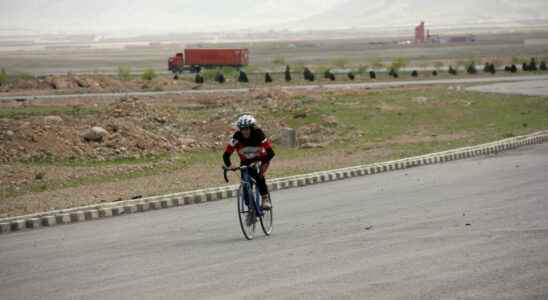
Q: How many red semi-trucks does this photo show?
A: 1